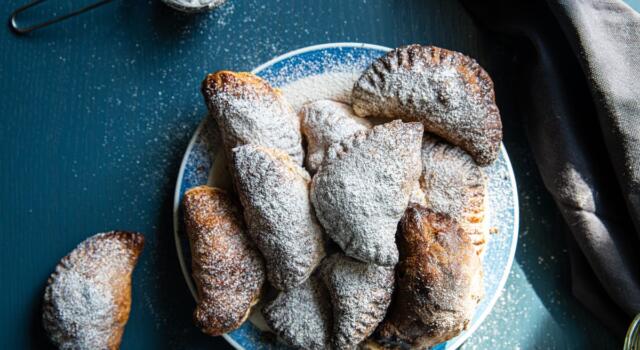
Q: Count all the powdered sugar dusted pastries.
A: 11